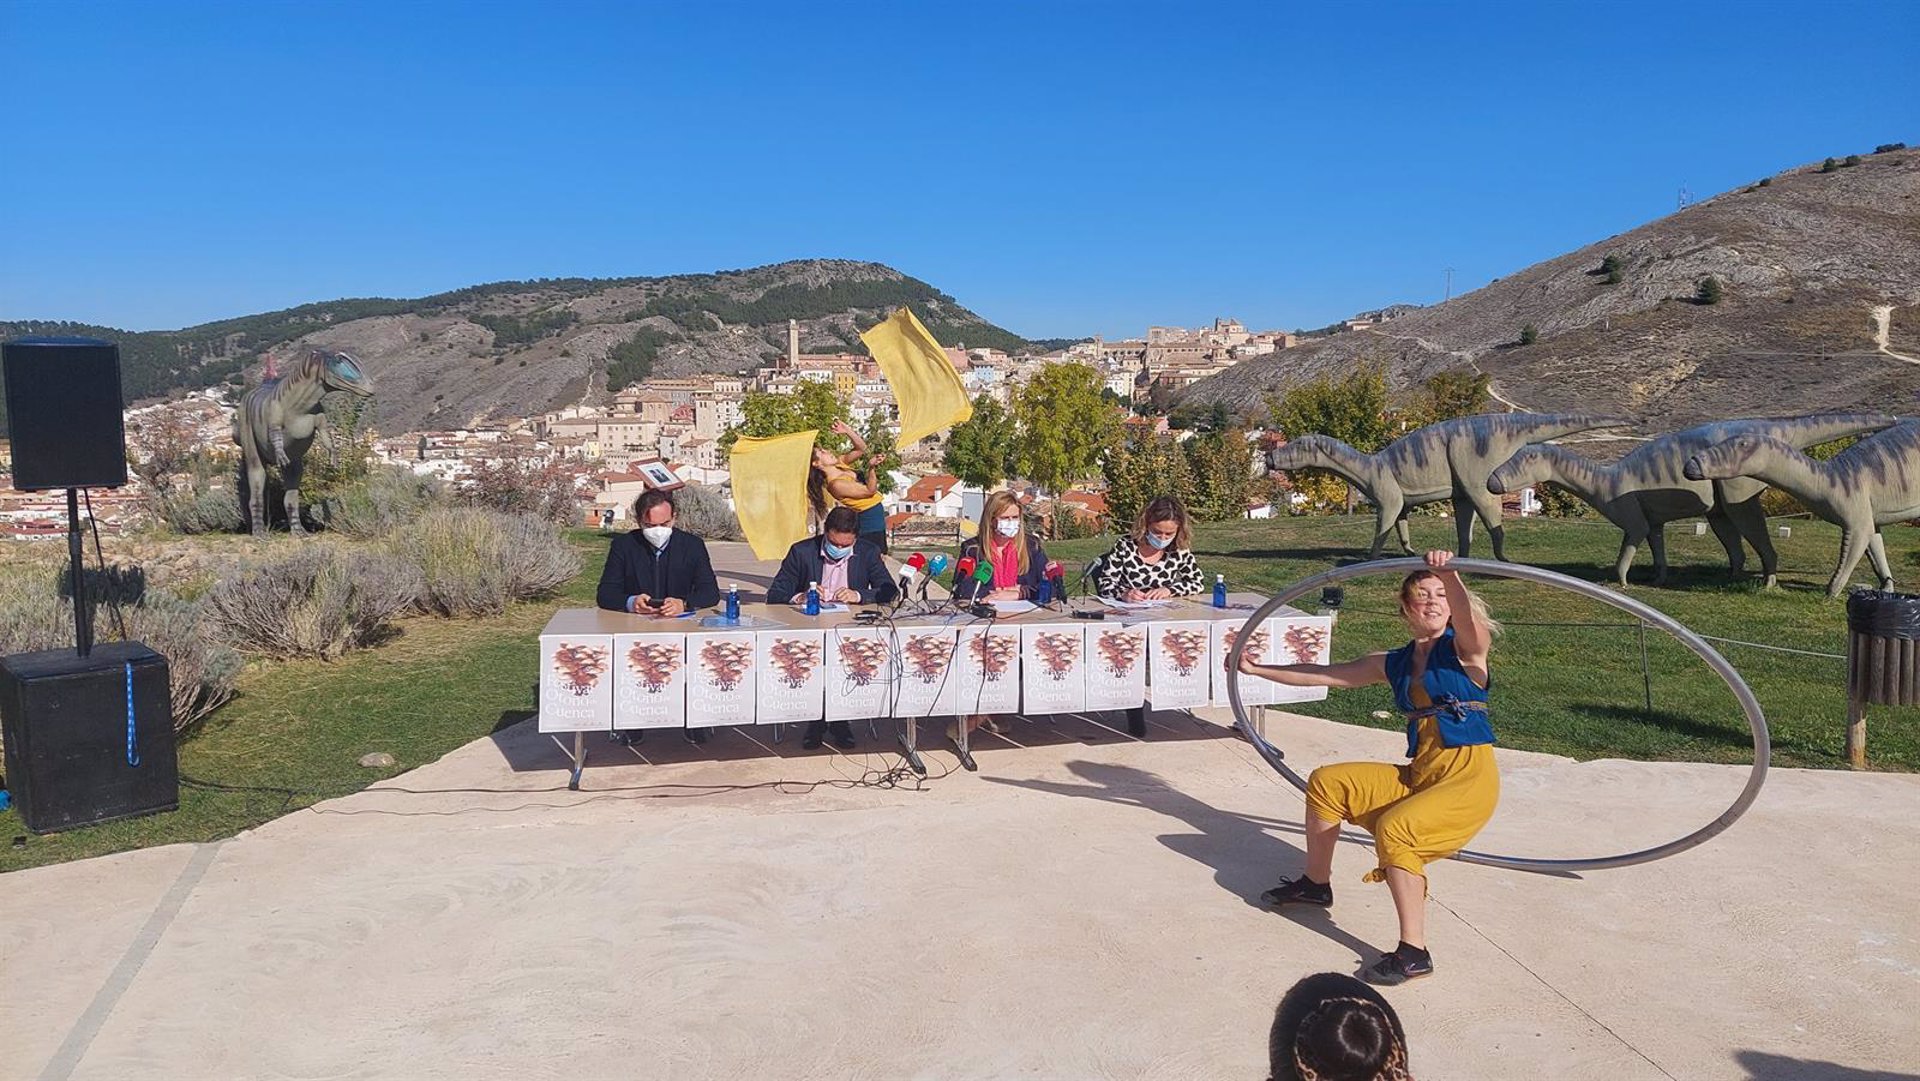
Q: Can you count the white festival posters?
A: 12